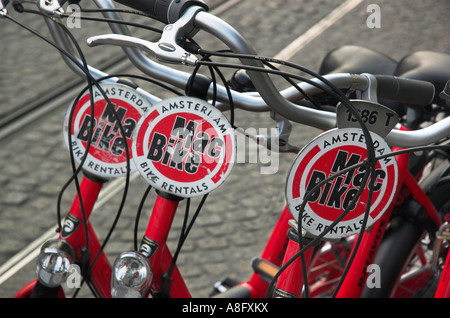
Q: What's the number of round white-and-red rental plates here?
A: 3